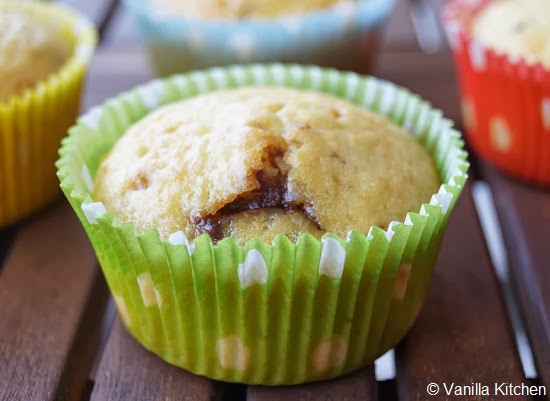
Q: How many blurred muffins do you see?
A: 3